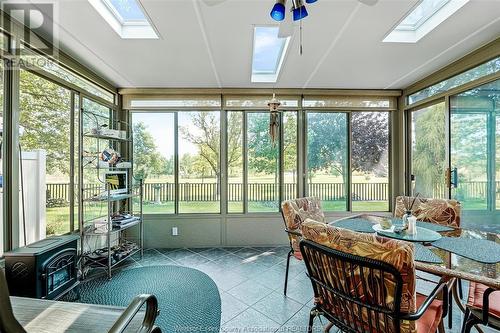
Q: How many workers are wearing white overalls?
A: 0